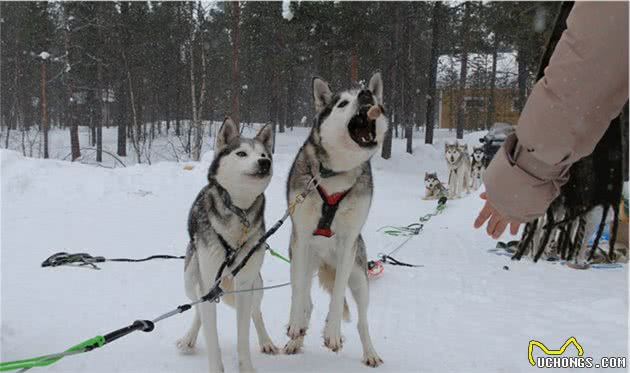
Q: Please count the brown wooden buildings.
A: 1